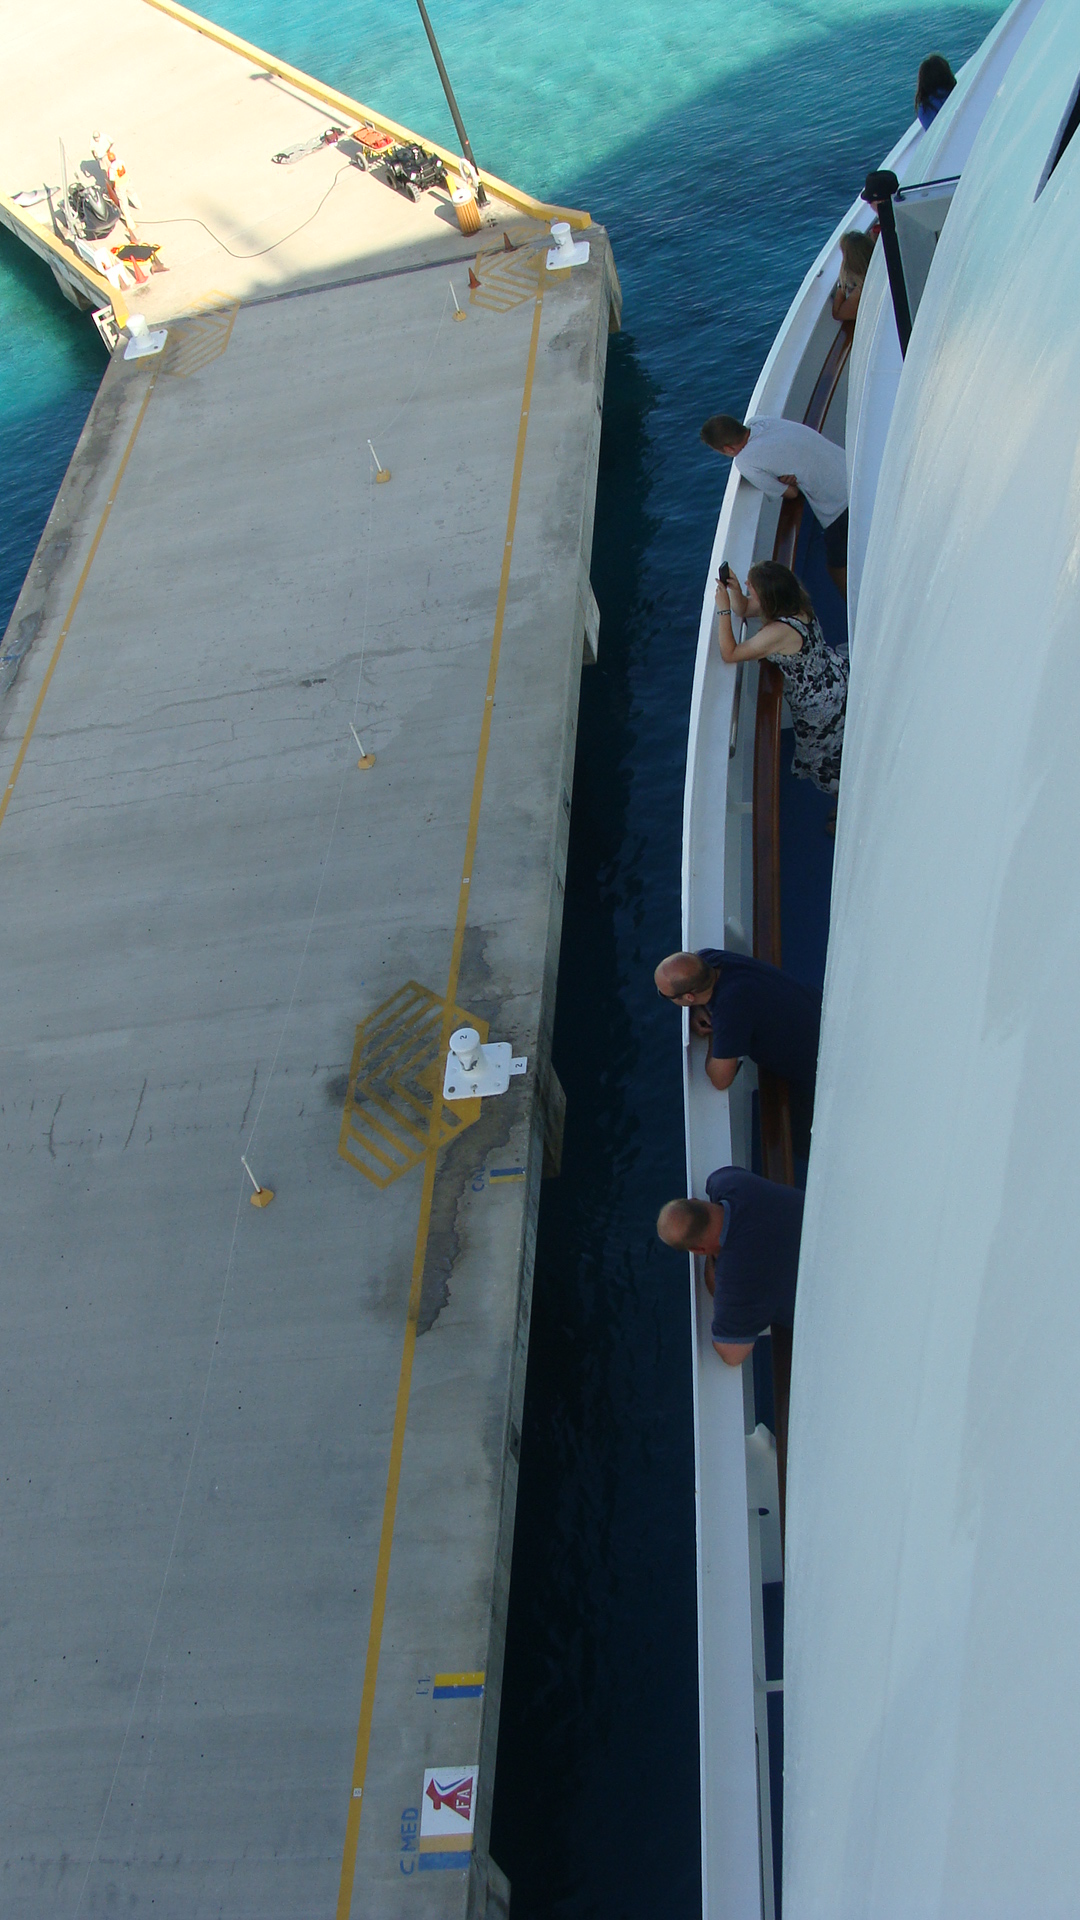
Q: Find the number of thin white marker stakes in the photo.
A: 4